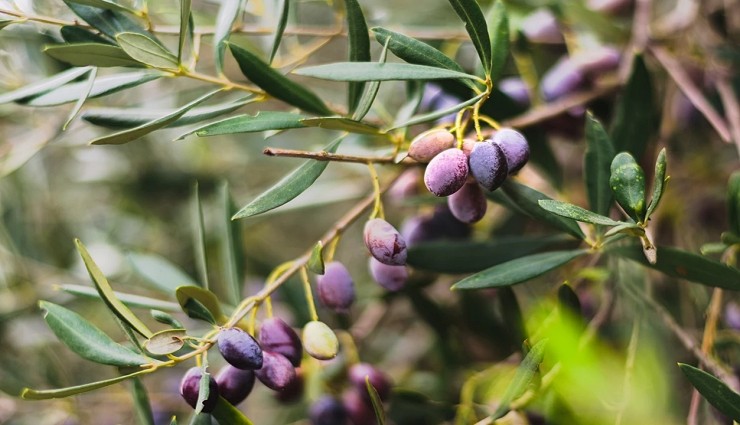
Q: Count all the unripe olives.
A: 1